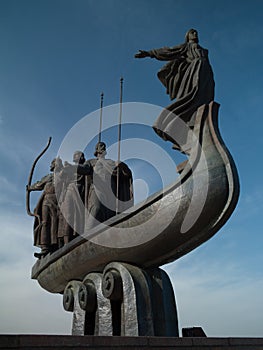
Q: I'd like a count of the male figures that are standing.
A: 3